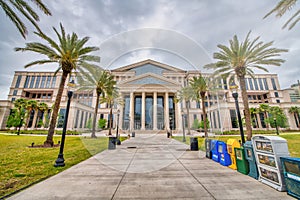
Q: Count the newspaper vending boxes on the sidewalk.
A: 8